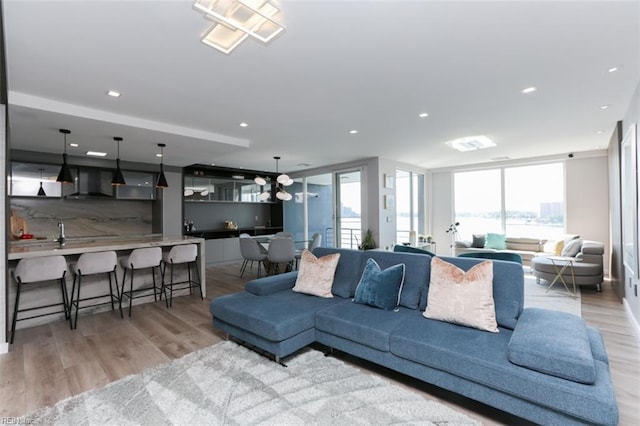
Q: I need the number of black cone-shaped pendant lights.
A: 3